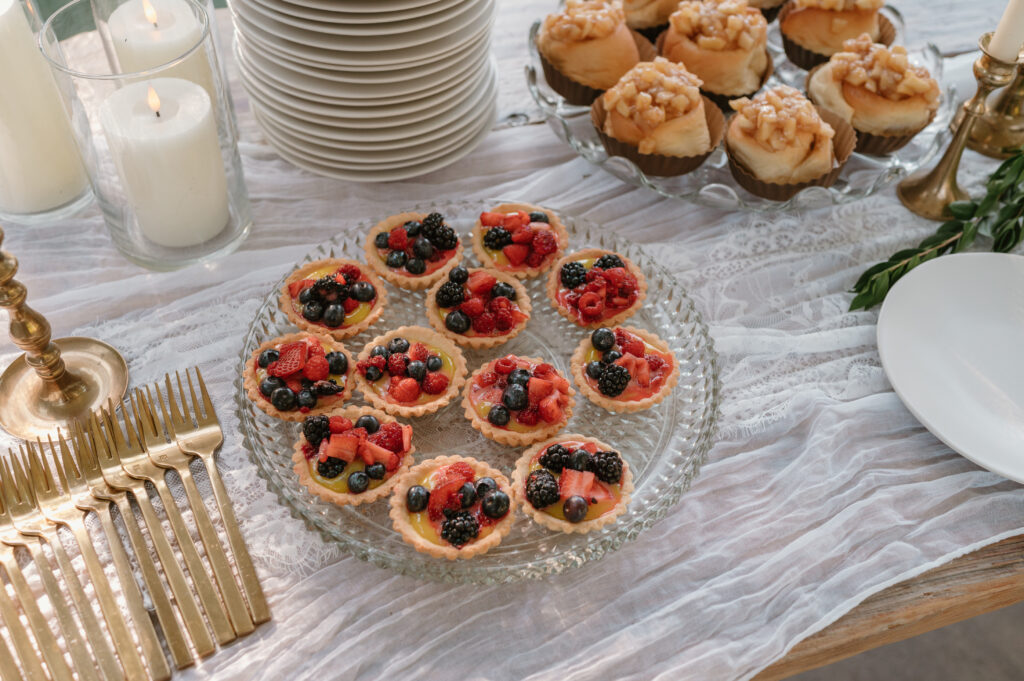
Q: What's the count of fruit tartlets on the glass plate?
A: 12